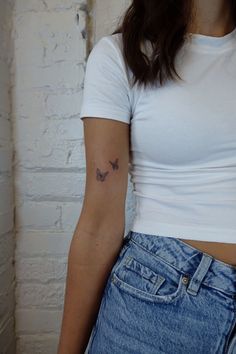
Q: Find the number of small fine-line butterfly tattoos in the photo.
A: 2